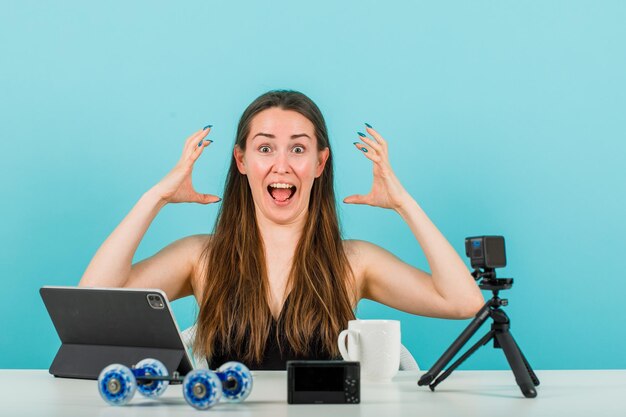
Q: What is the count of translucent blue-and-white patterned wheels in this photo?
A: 4